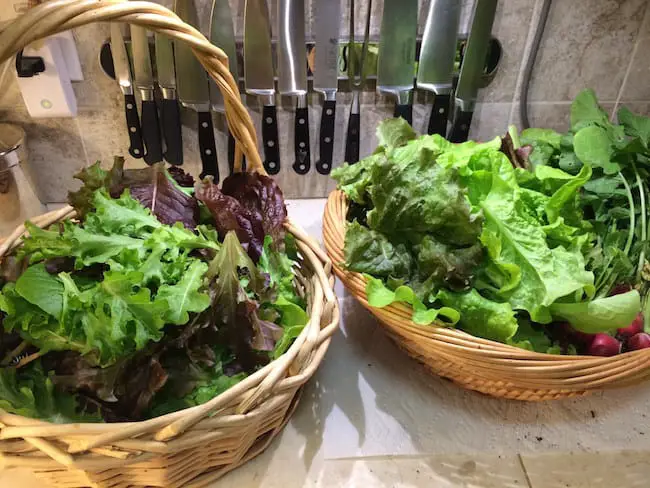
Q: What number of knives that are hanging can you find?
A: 11